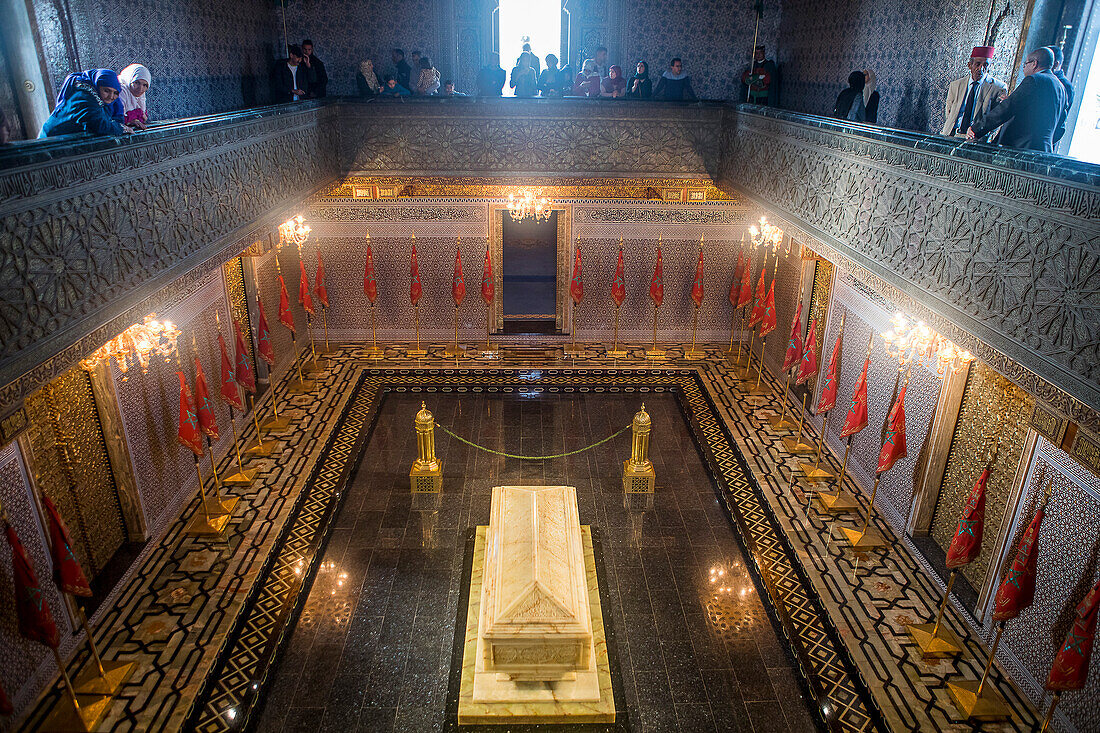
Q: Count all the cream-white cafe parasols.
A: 0